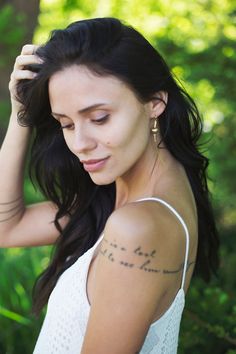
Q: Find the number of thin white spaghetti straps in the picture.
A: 1